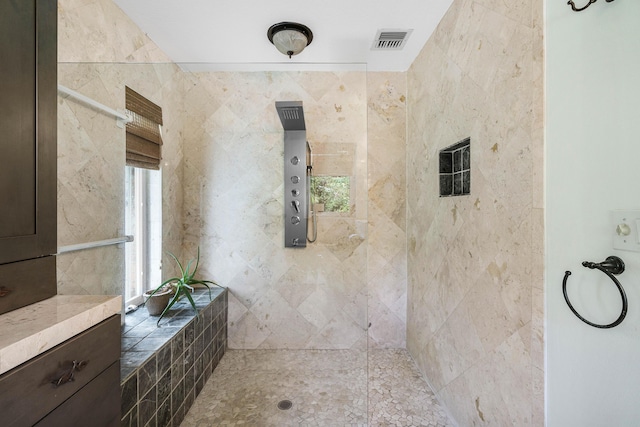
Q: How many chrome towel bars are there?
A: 2